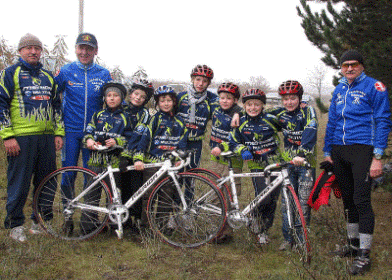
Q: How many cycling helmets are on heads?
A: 7